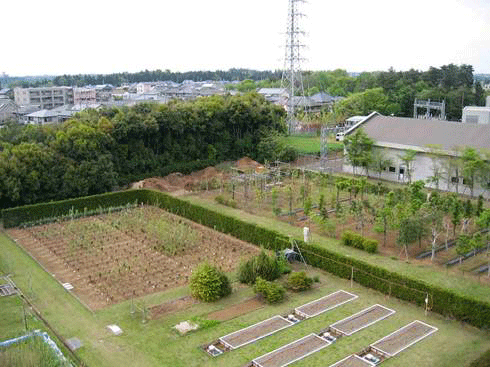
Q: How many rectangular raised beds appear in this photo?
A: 6